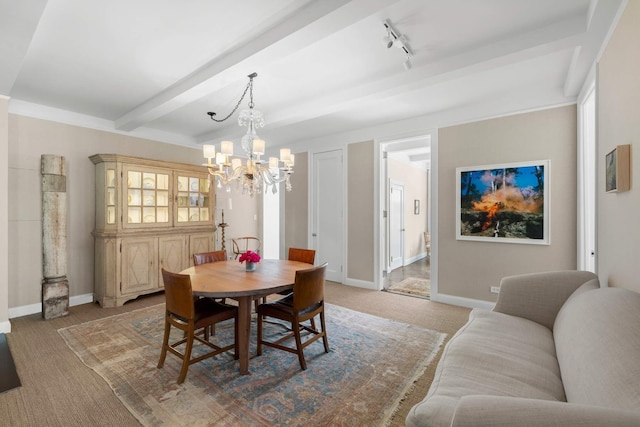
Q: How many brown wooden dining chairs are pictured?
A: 4